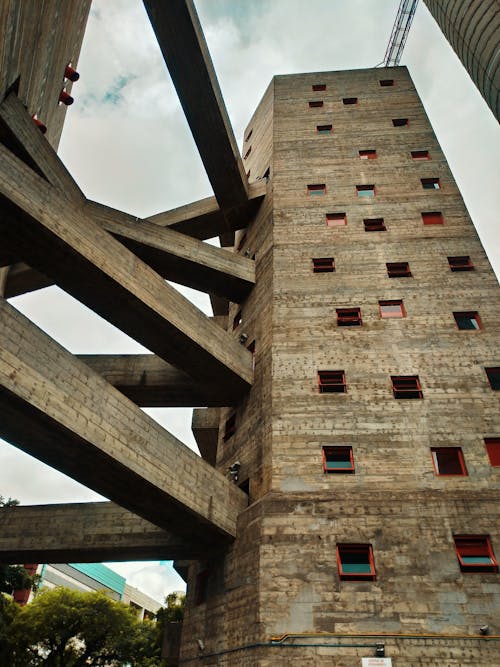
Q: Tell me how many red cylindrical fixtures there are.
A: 3